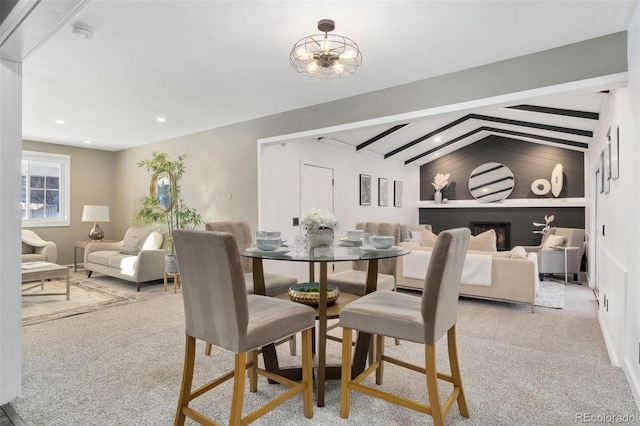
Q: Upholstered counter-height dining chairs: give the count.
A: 4